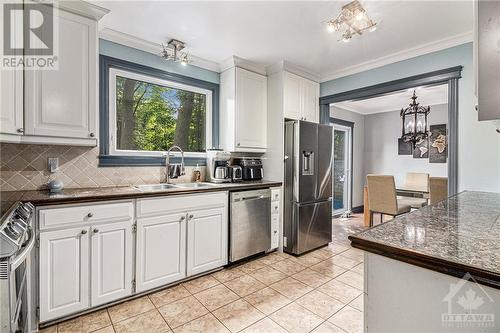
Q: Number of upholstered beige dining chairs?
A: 3